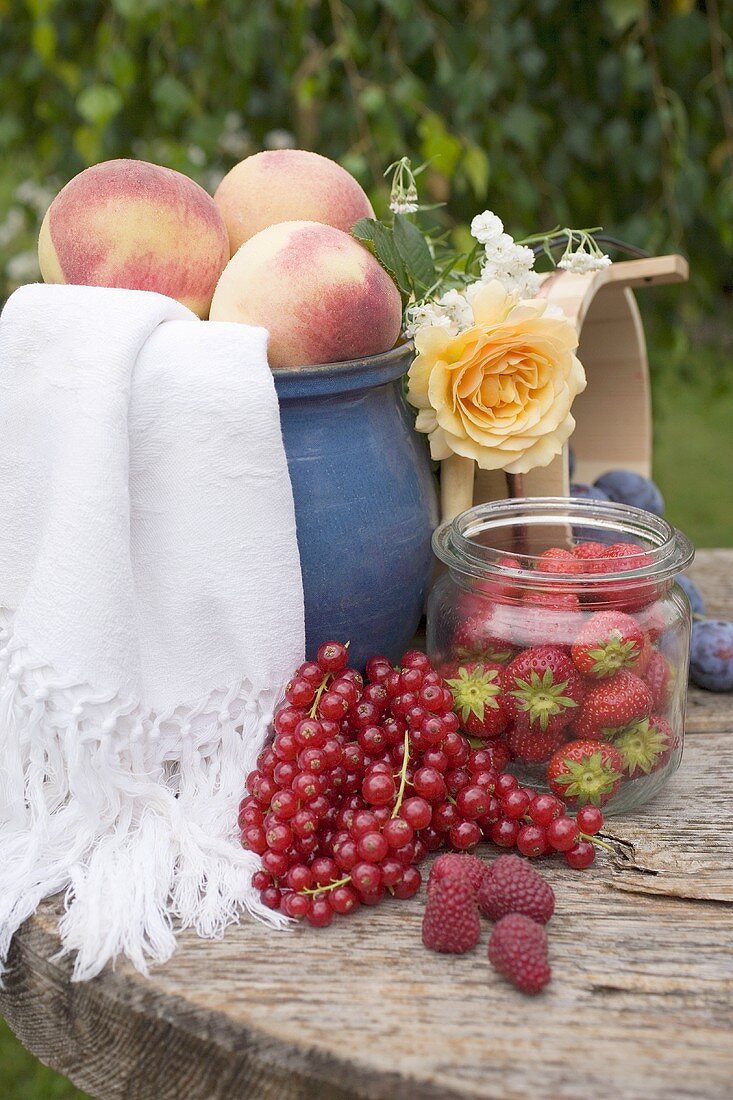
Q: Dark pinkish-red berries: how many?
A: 4